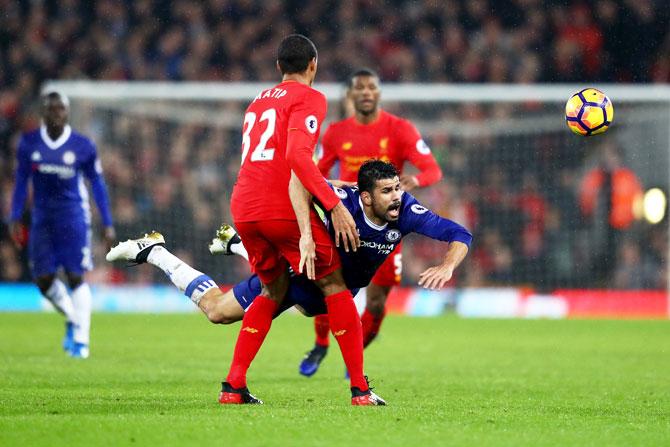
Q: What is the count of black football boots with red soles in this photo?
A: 2